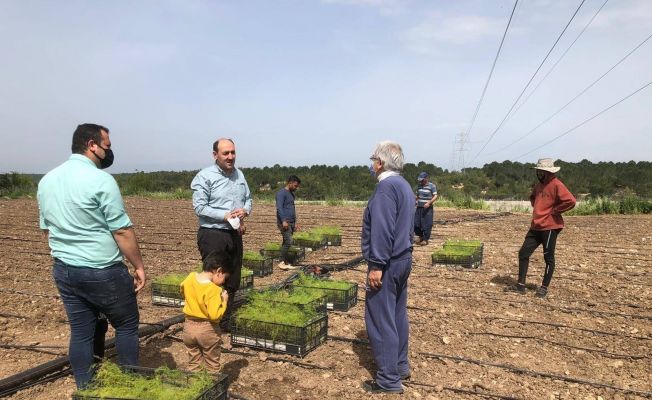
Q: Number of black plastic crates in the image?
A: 12